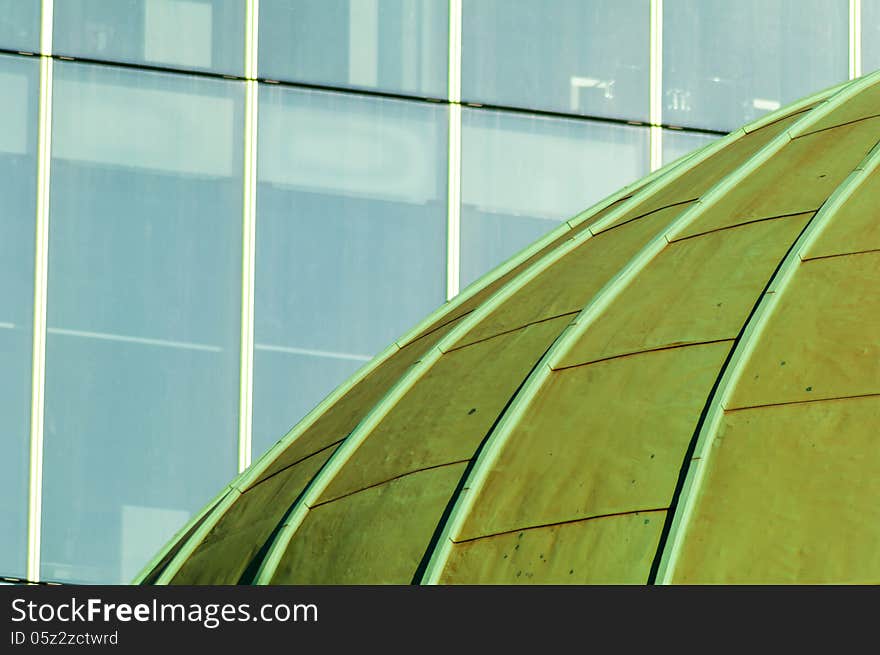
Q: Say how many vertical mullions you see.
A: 5